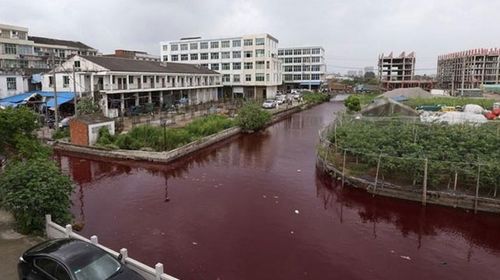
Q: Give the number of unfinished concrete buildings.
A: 2